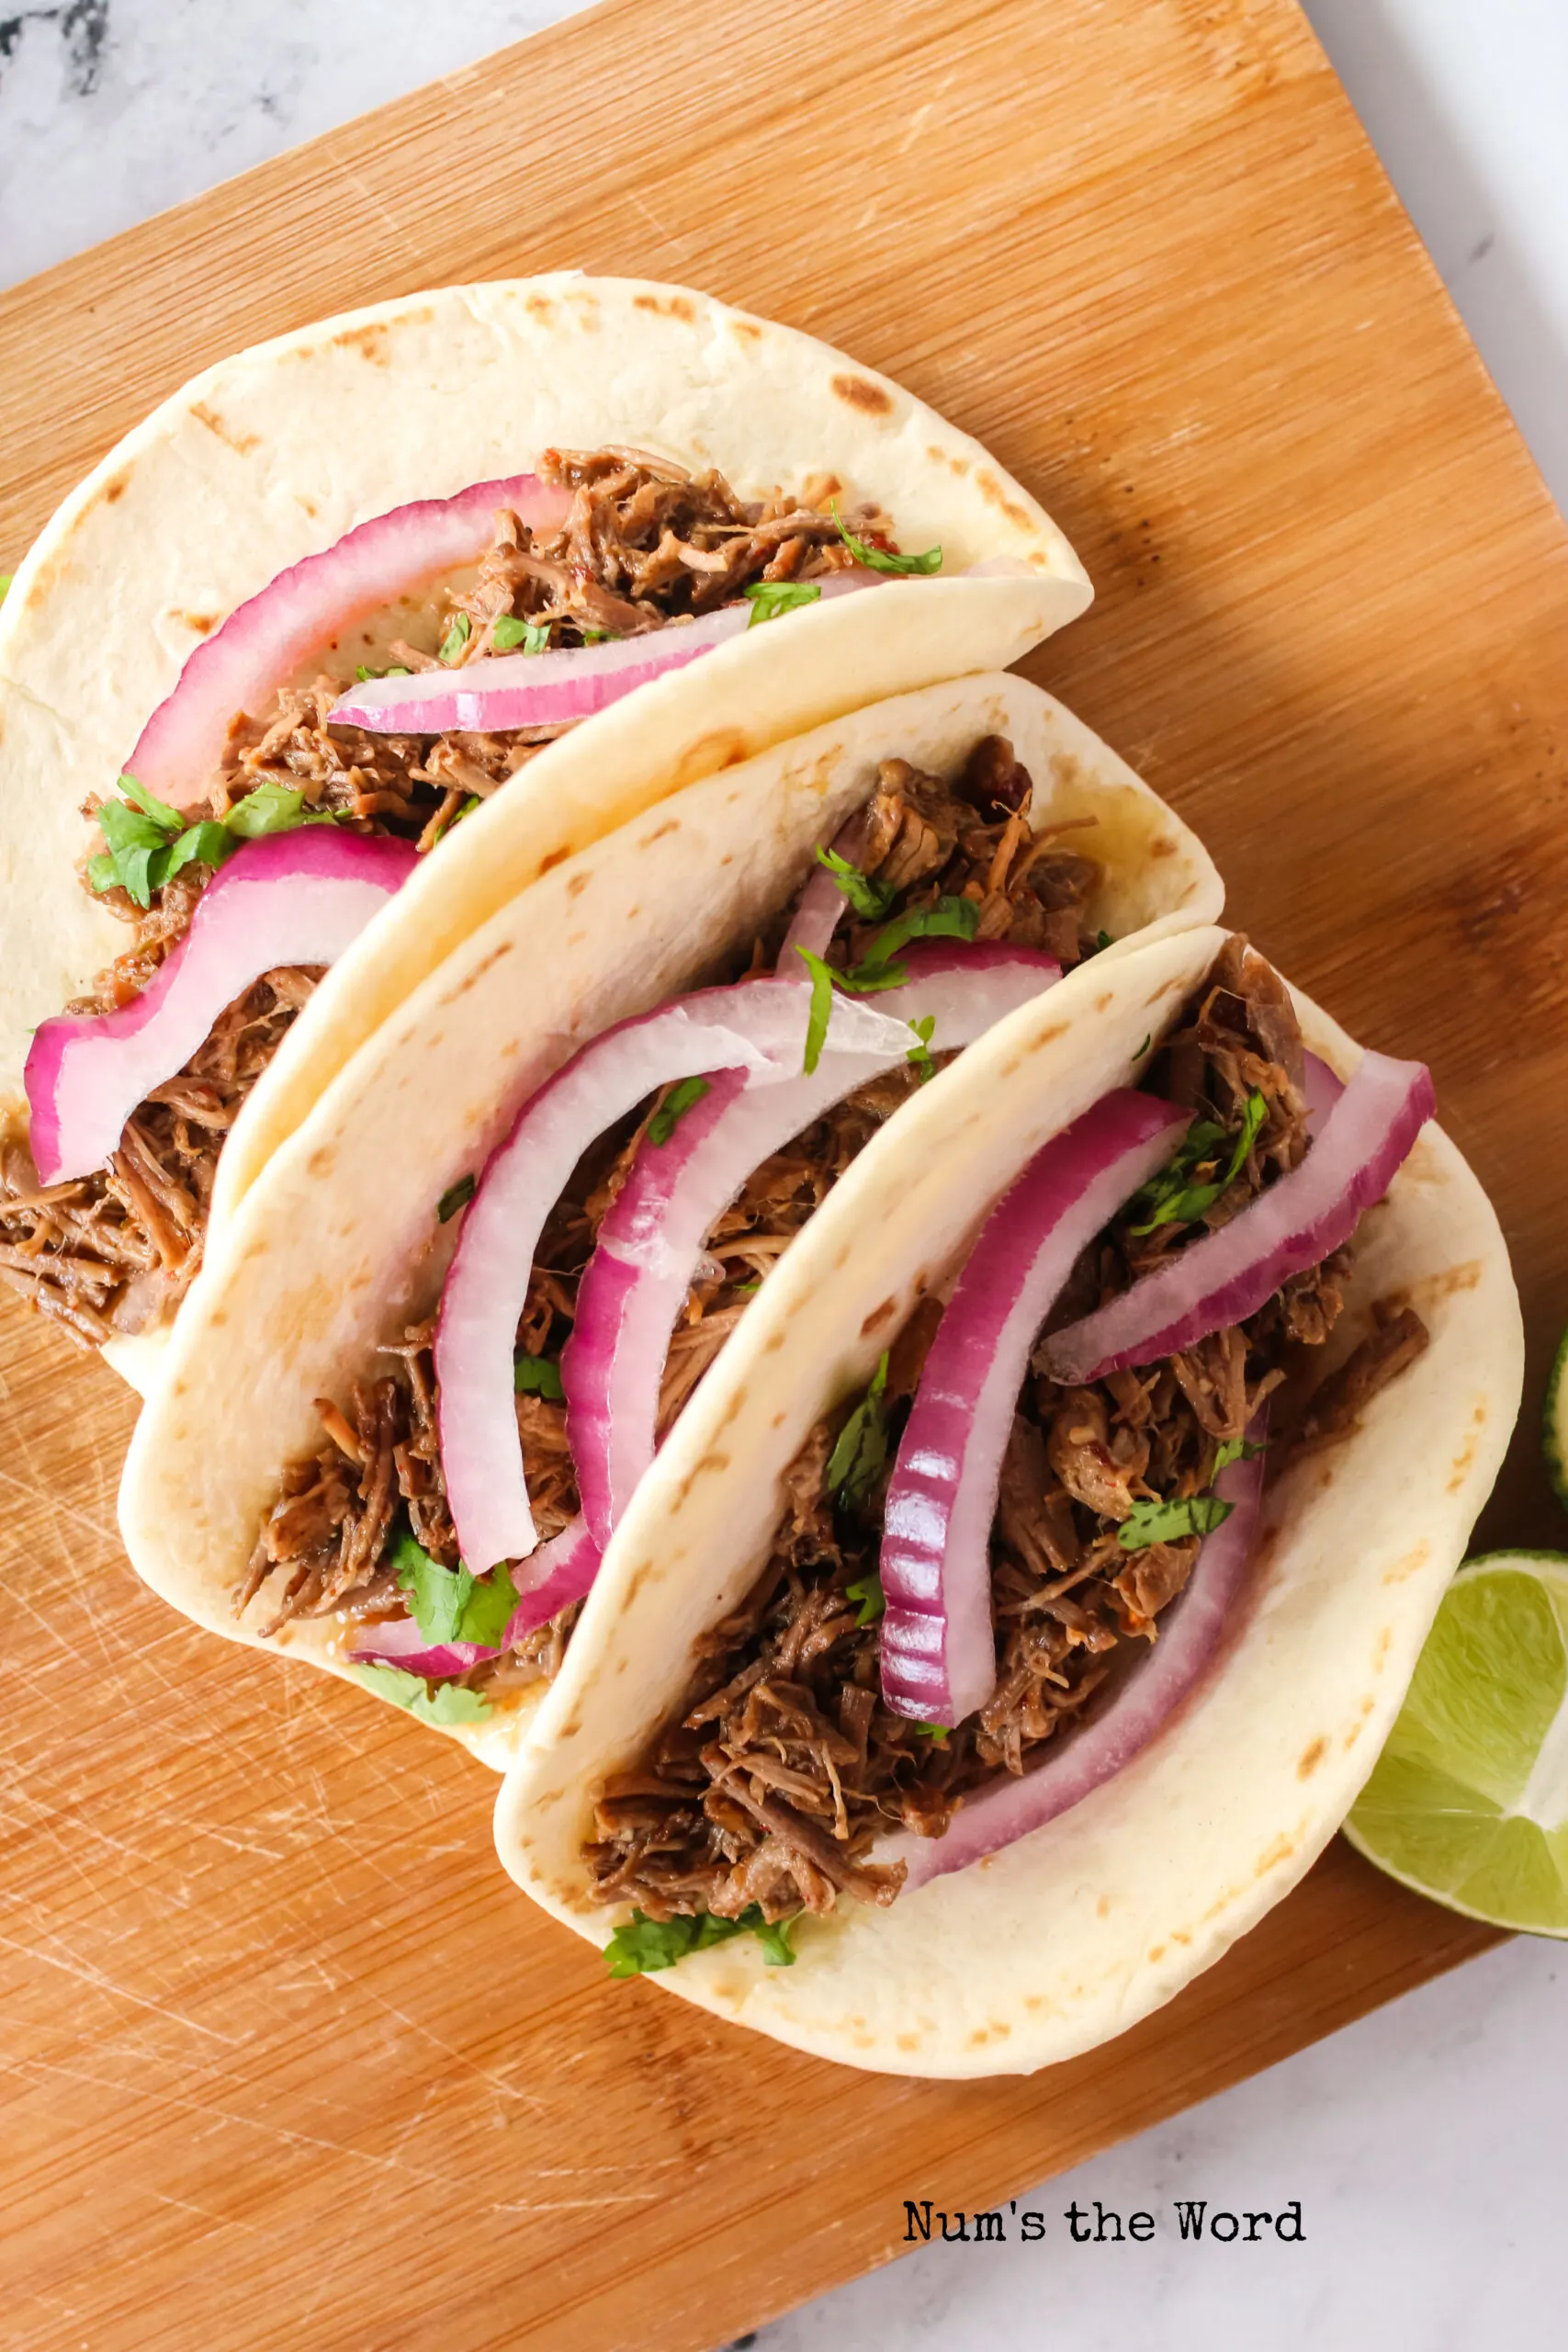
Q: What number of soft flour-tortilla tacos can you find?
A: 3